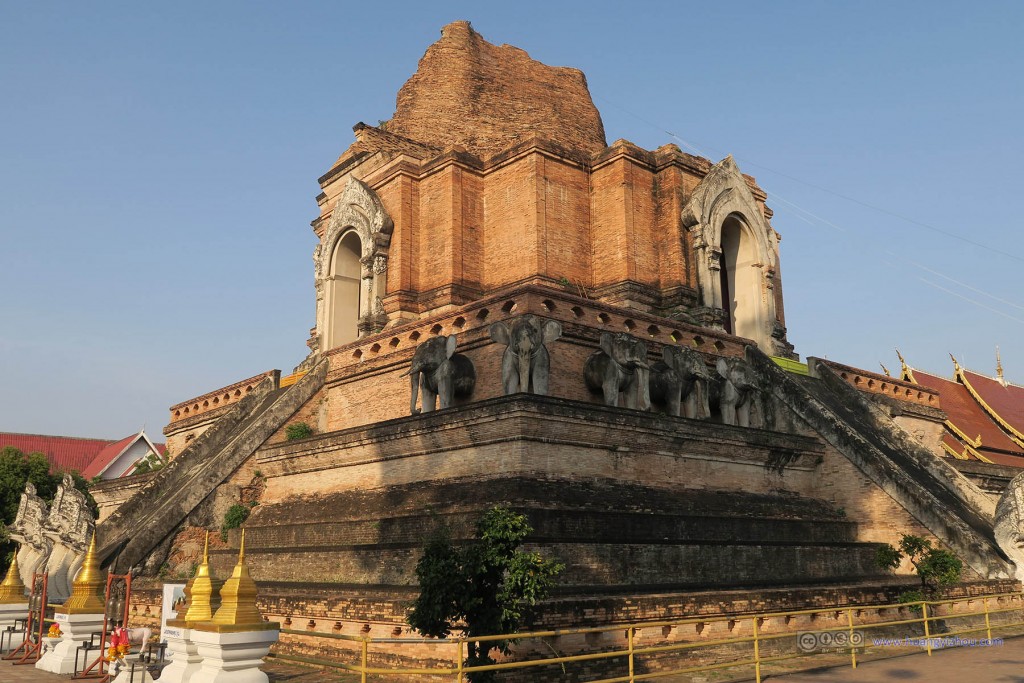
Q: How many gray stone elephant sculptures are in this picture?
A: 5